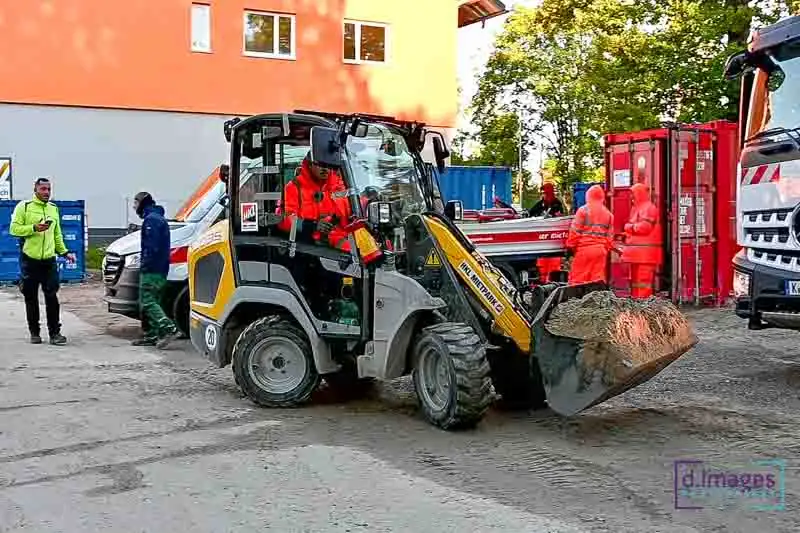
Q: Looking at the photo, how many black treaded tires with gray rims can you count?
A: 2